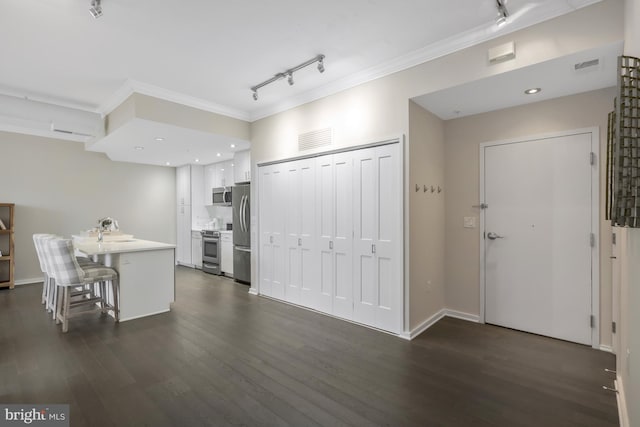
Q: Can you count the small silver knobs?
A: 4